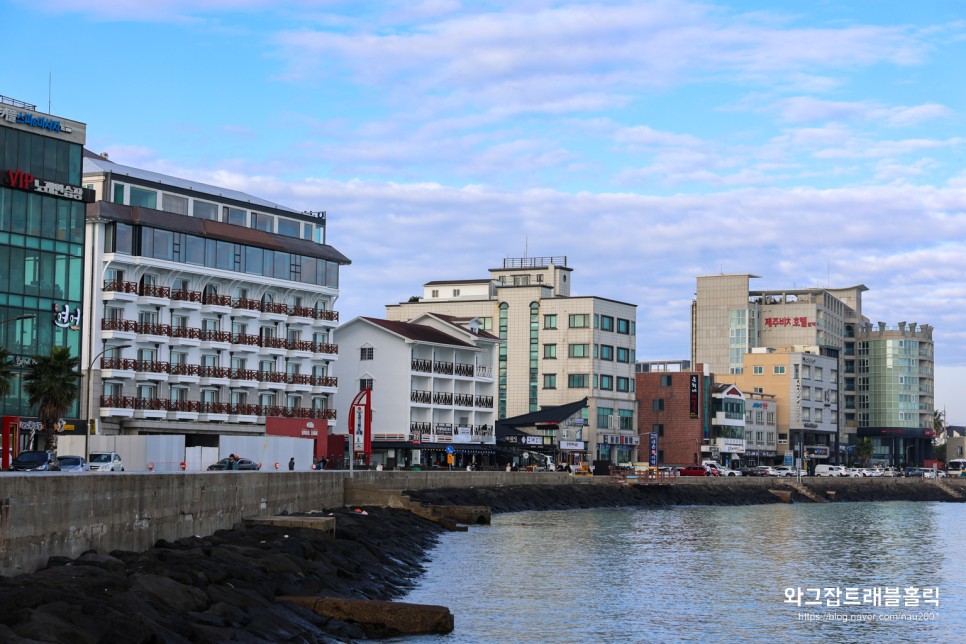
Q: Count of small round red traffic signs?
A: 4